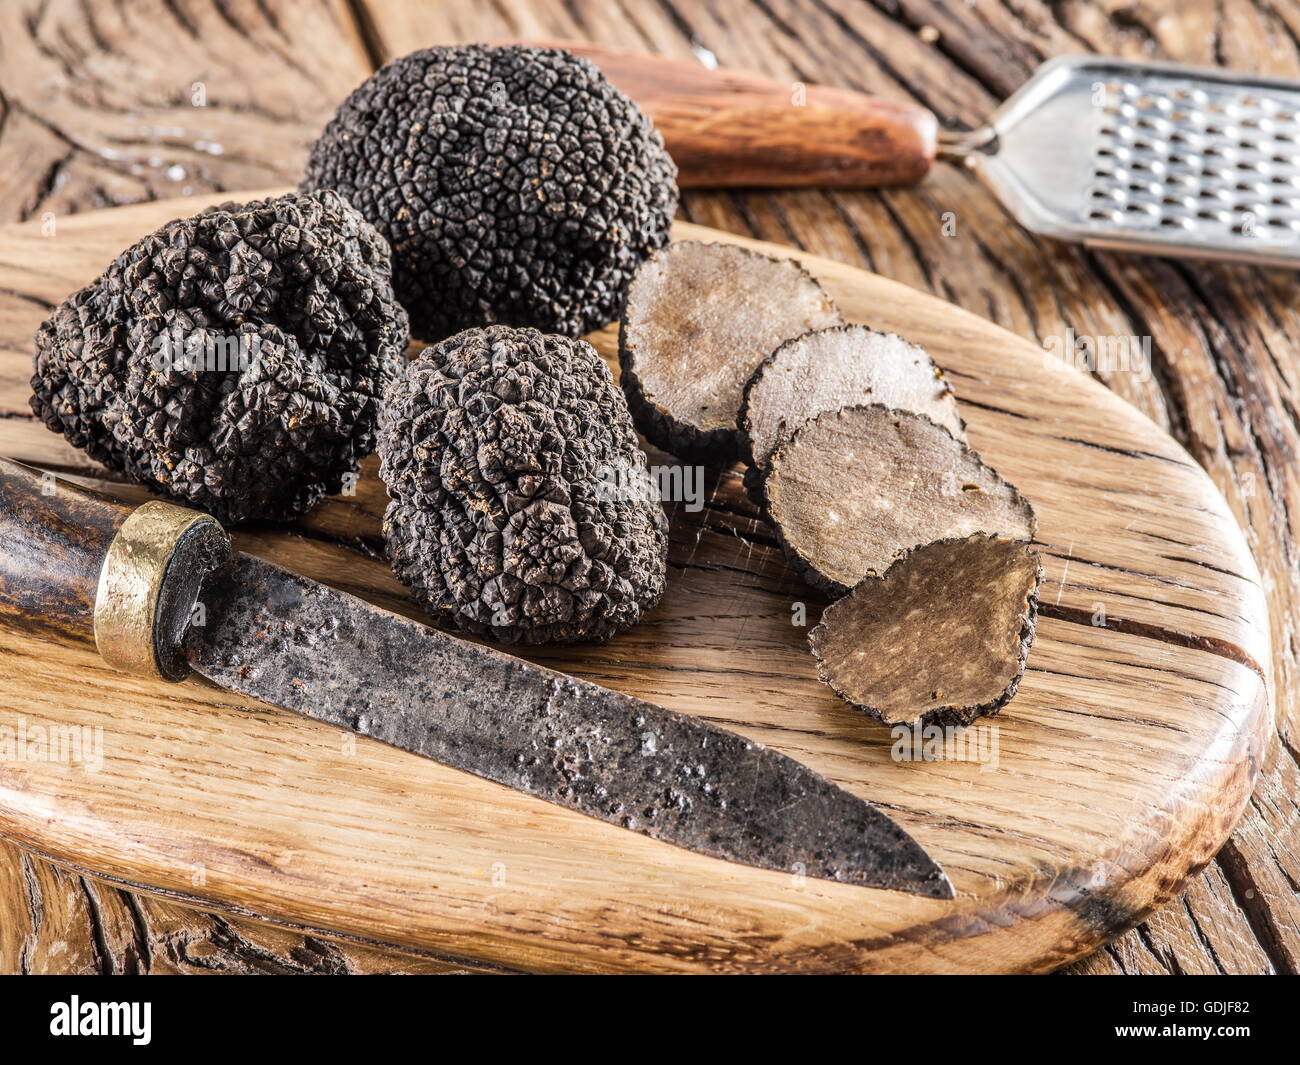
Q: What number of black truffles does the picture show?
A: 3